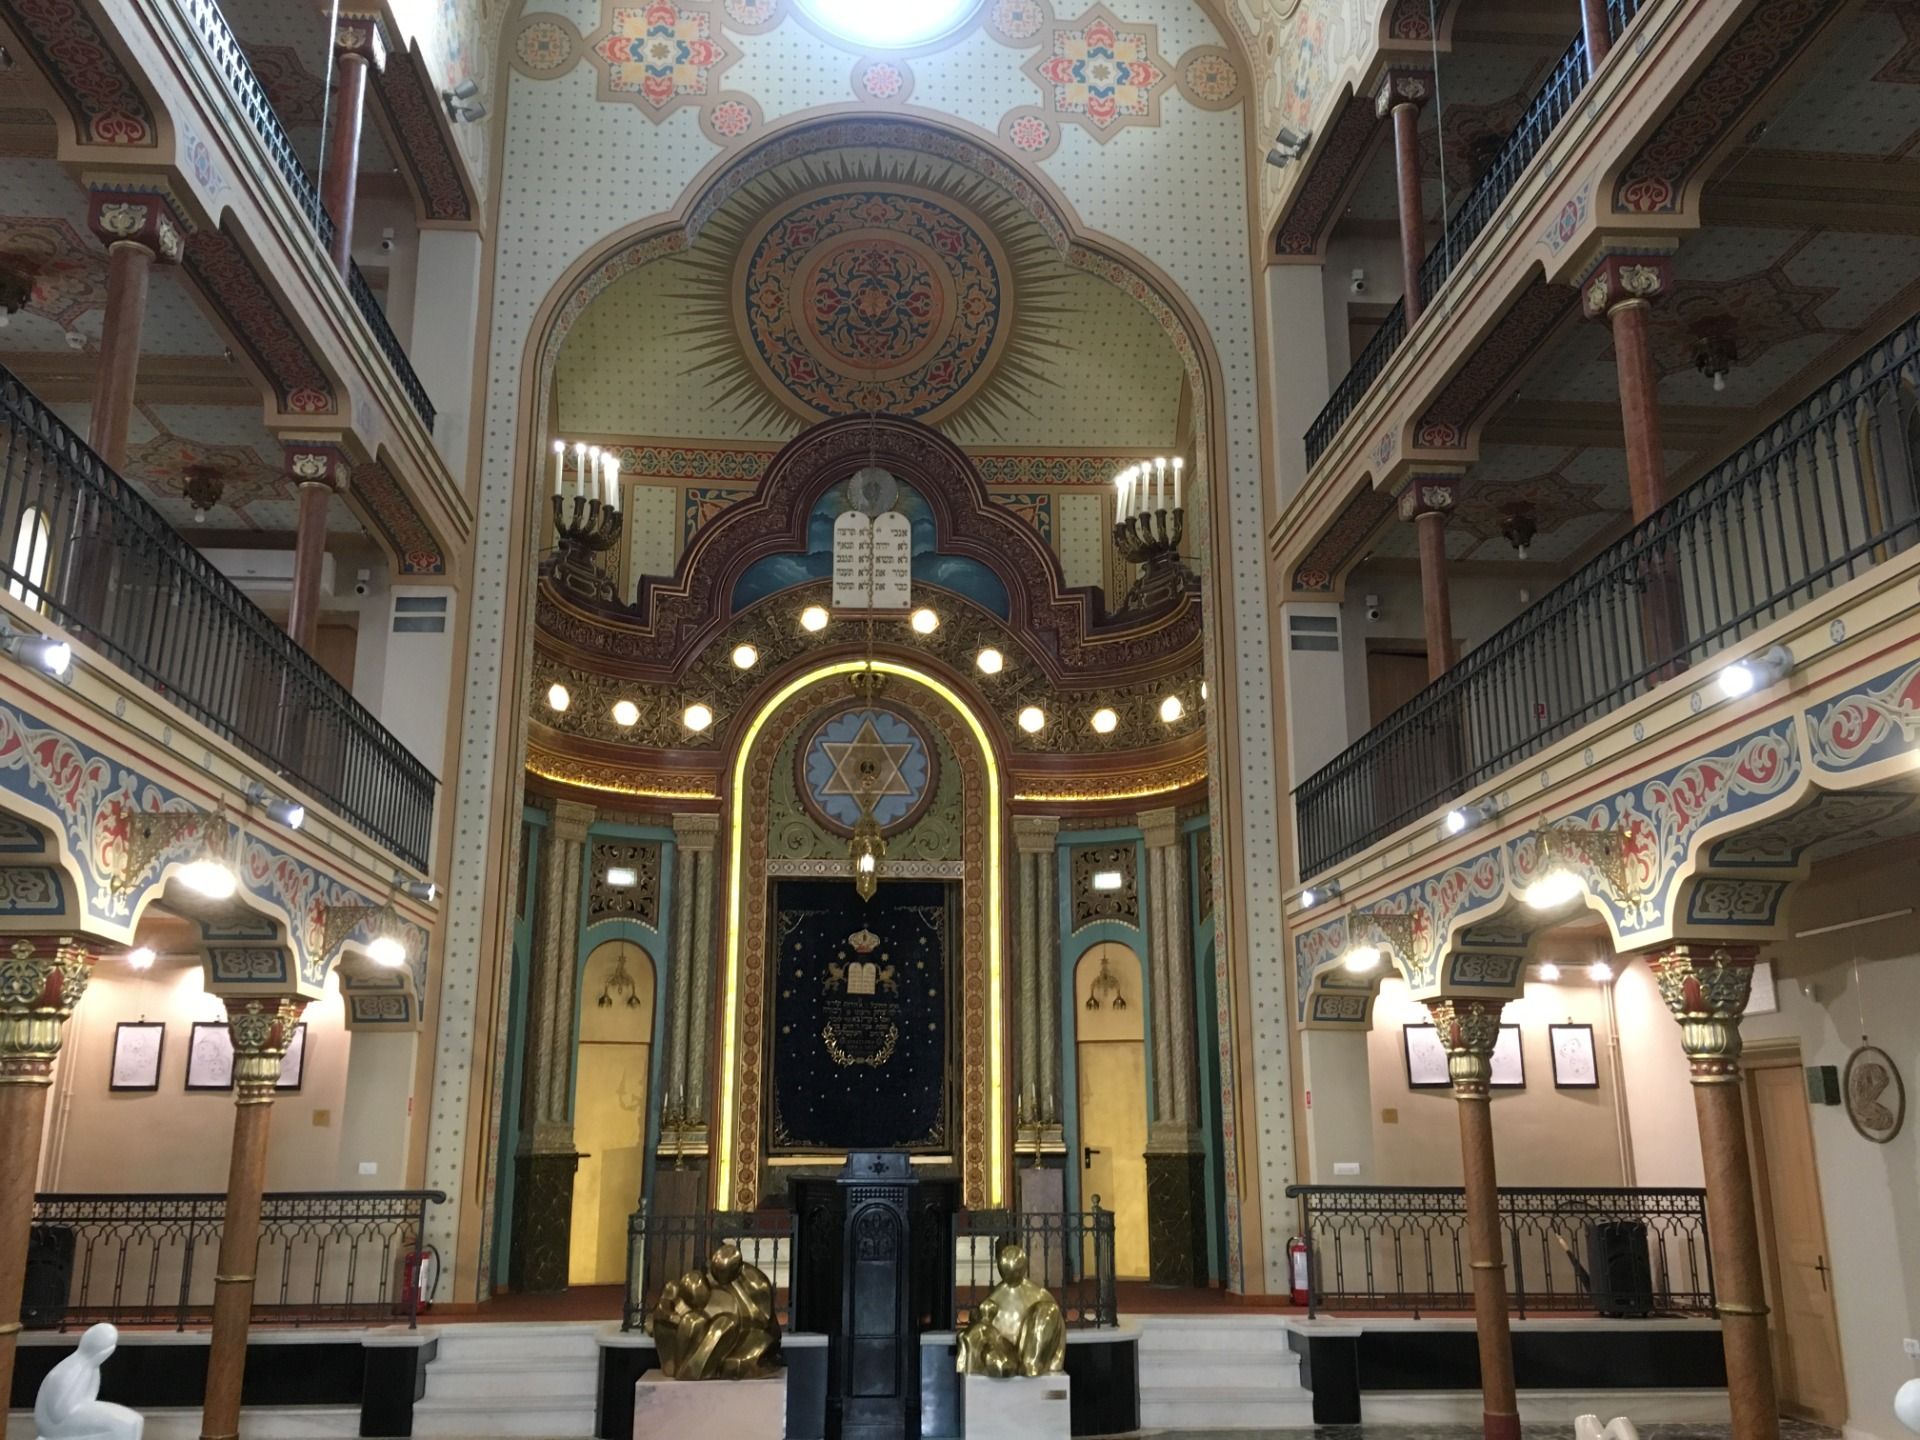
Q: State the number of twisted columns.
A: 8